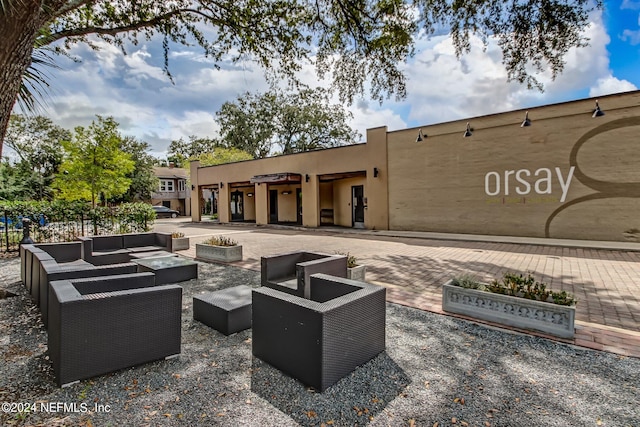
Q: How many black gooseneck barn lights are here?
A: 4